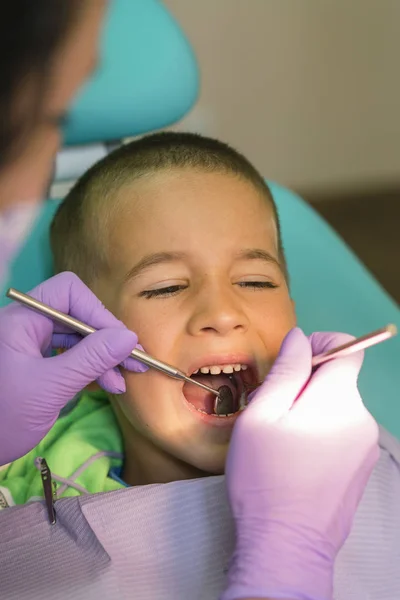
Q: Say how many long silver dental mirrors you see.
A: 1